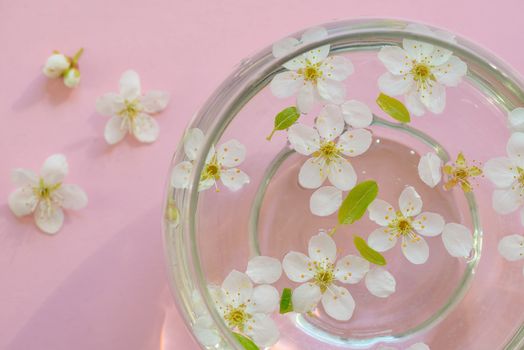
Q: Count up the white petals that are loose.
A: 6